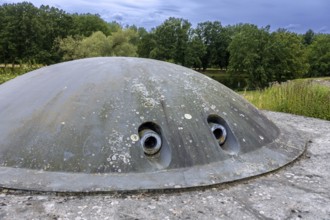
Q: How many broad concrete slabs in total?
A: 1